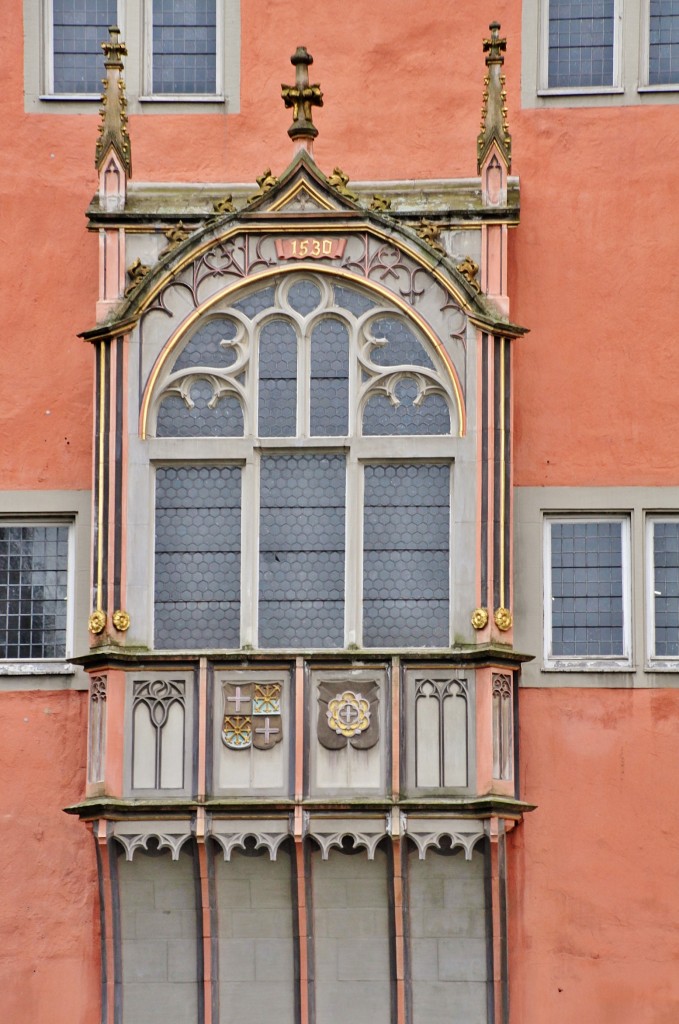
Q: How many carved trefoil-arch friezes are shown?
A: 4